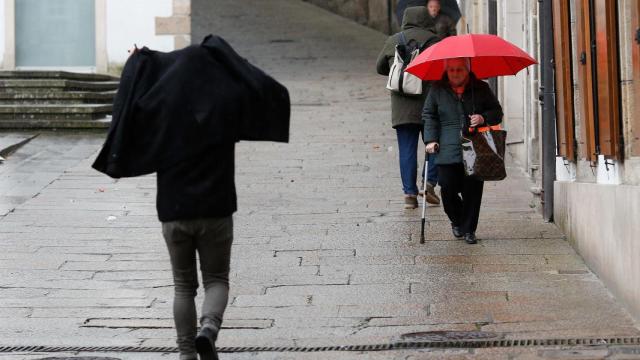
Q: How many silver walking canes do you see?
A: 1